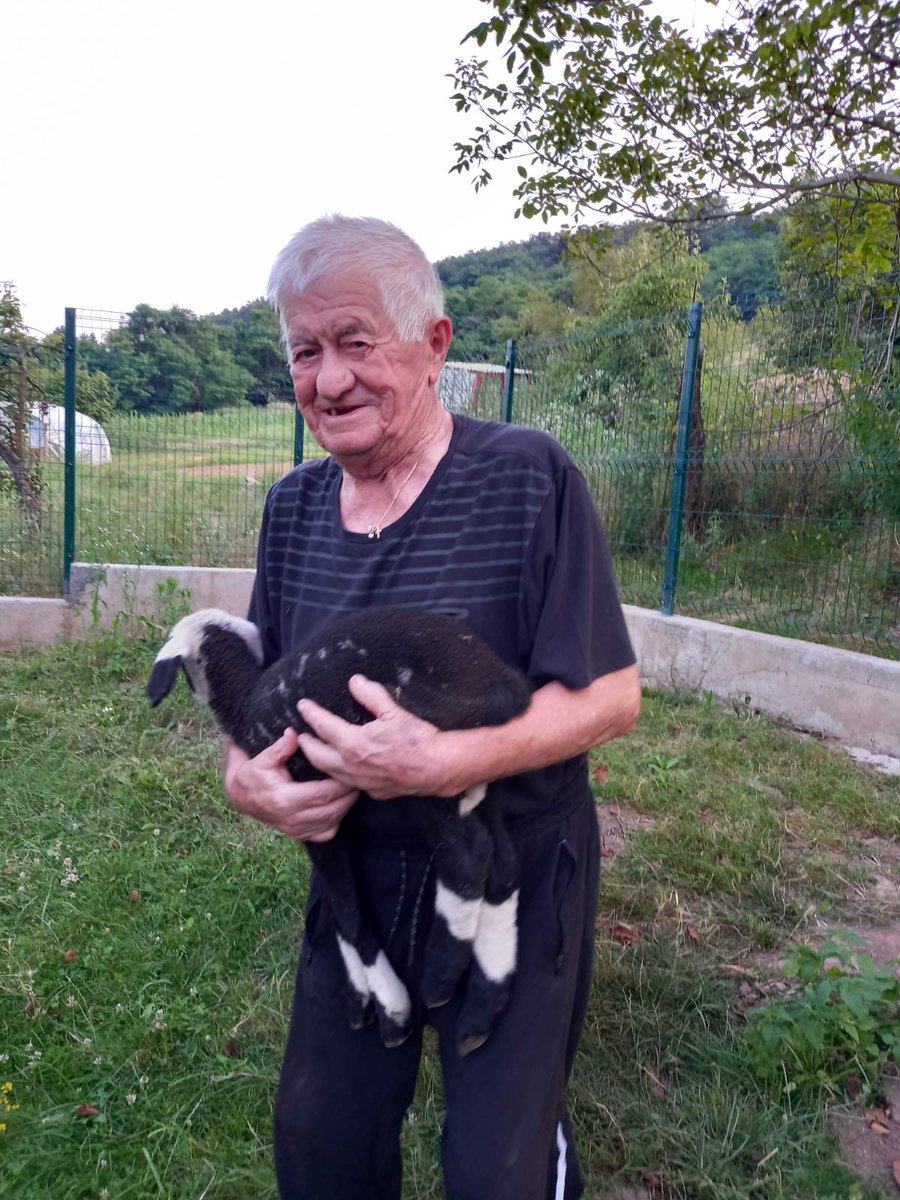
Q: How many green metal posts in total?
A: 4